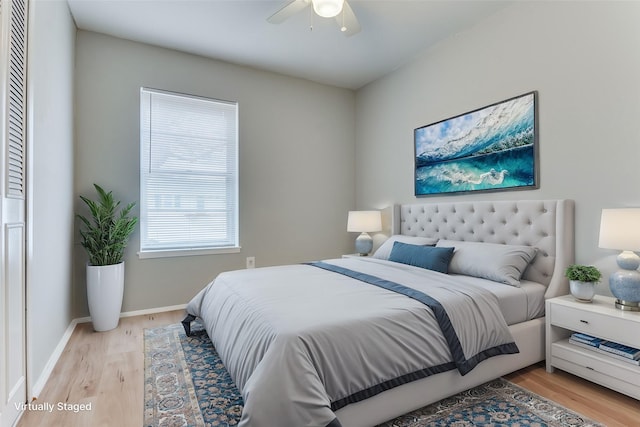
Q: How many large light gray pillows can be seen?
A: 2